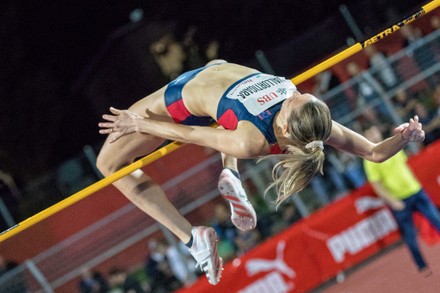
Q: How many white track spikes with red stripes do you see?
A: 2